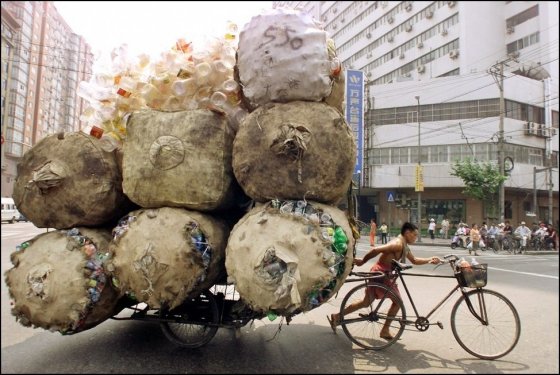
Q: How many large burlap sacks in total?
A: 7